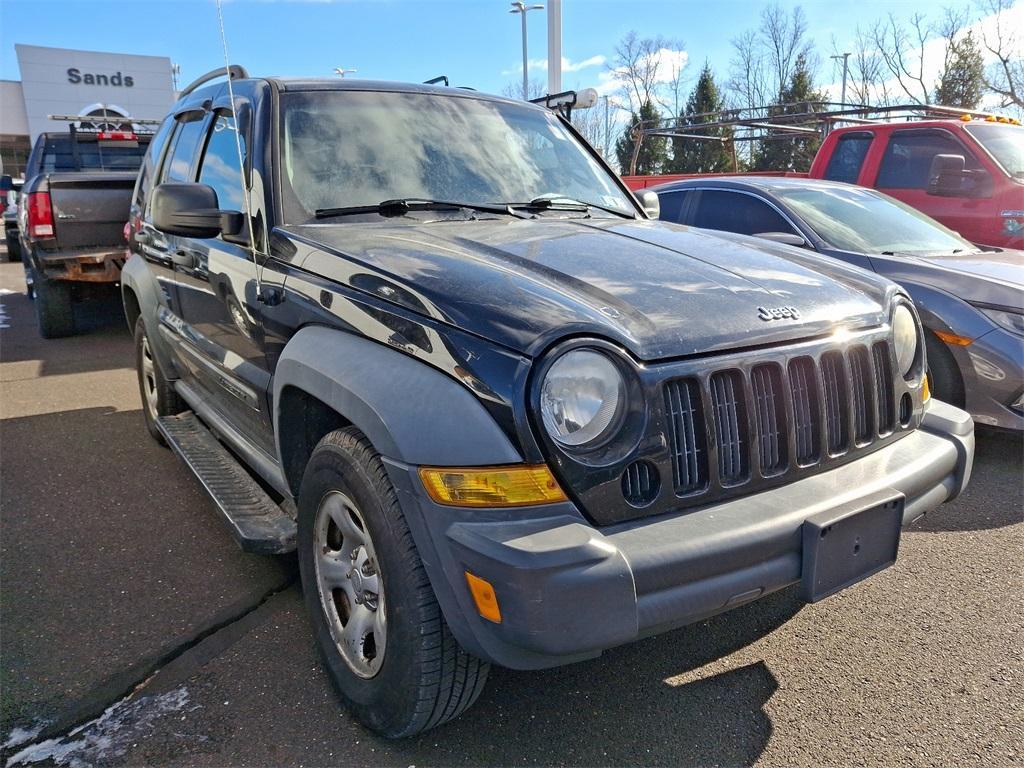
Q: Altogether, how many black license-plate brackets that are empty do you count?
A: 1